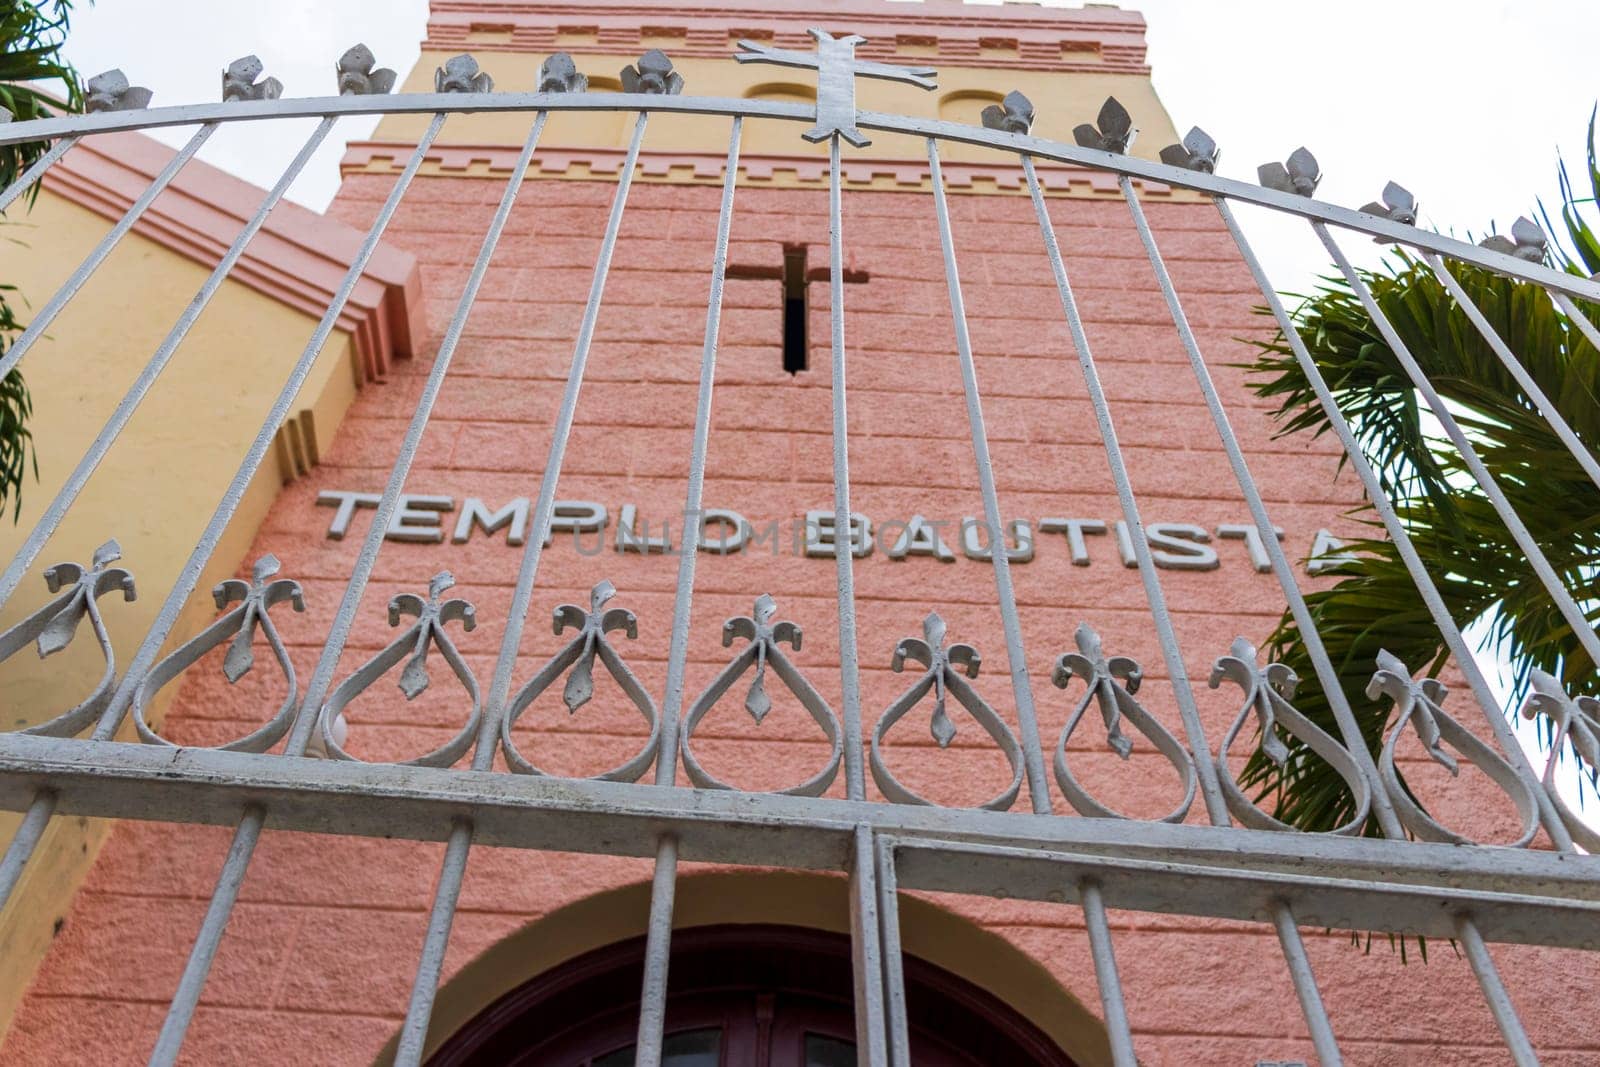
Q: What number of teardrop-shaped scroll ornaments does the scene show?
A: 10